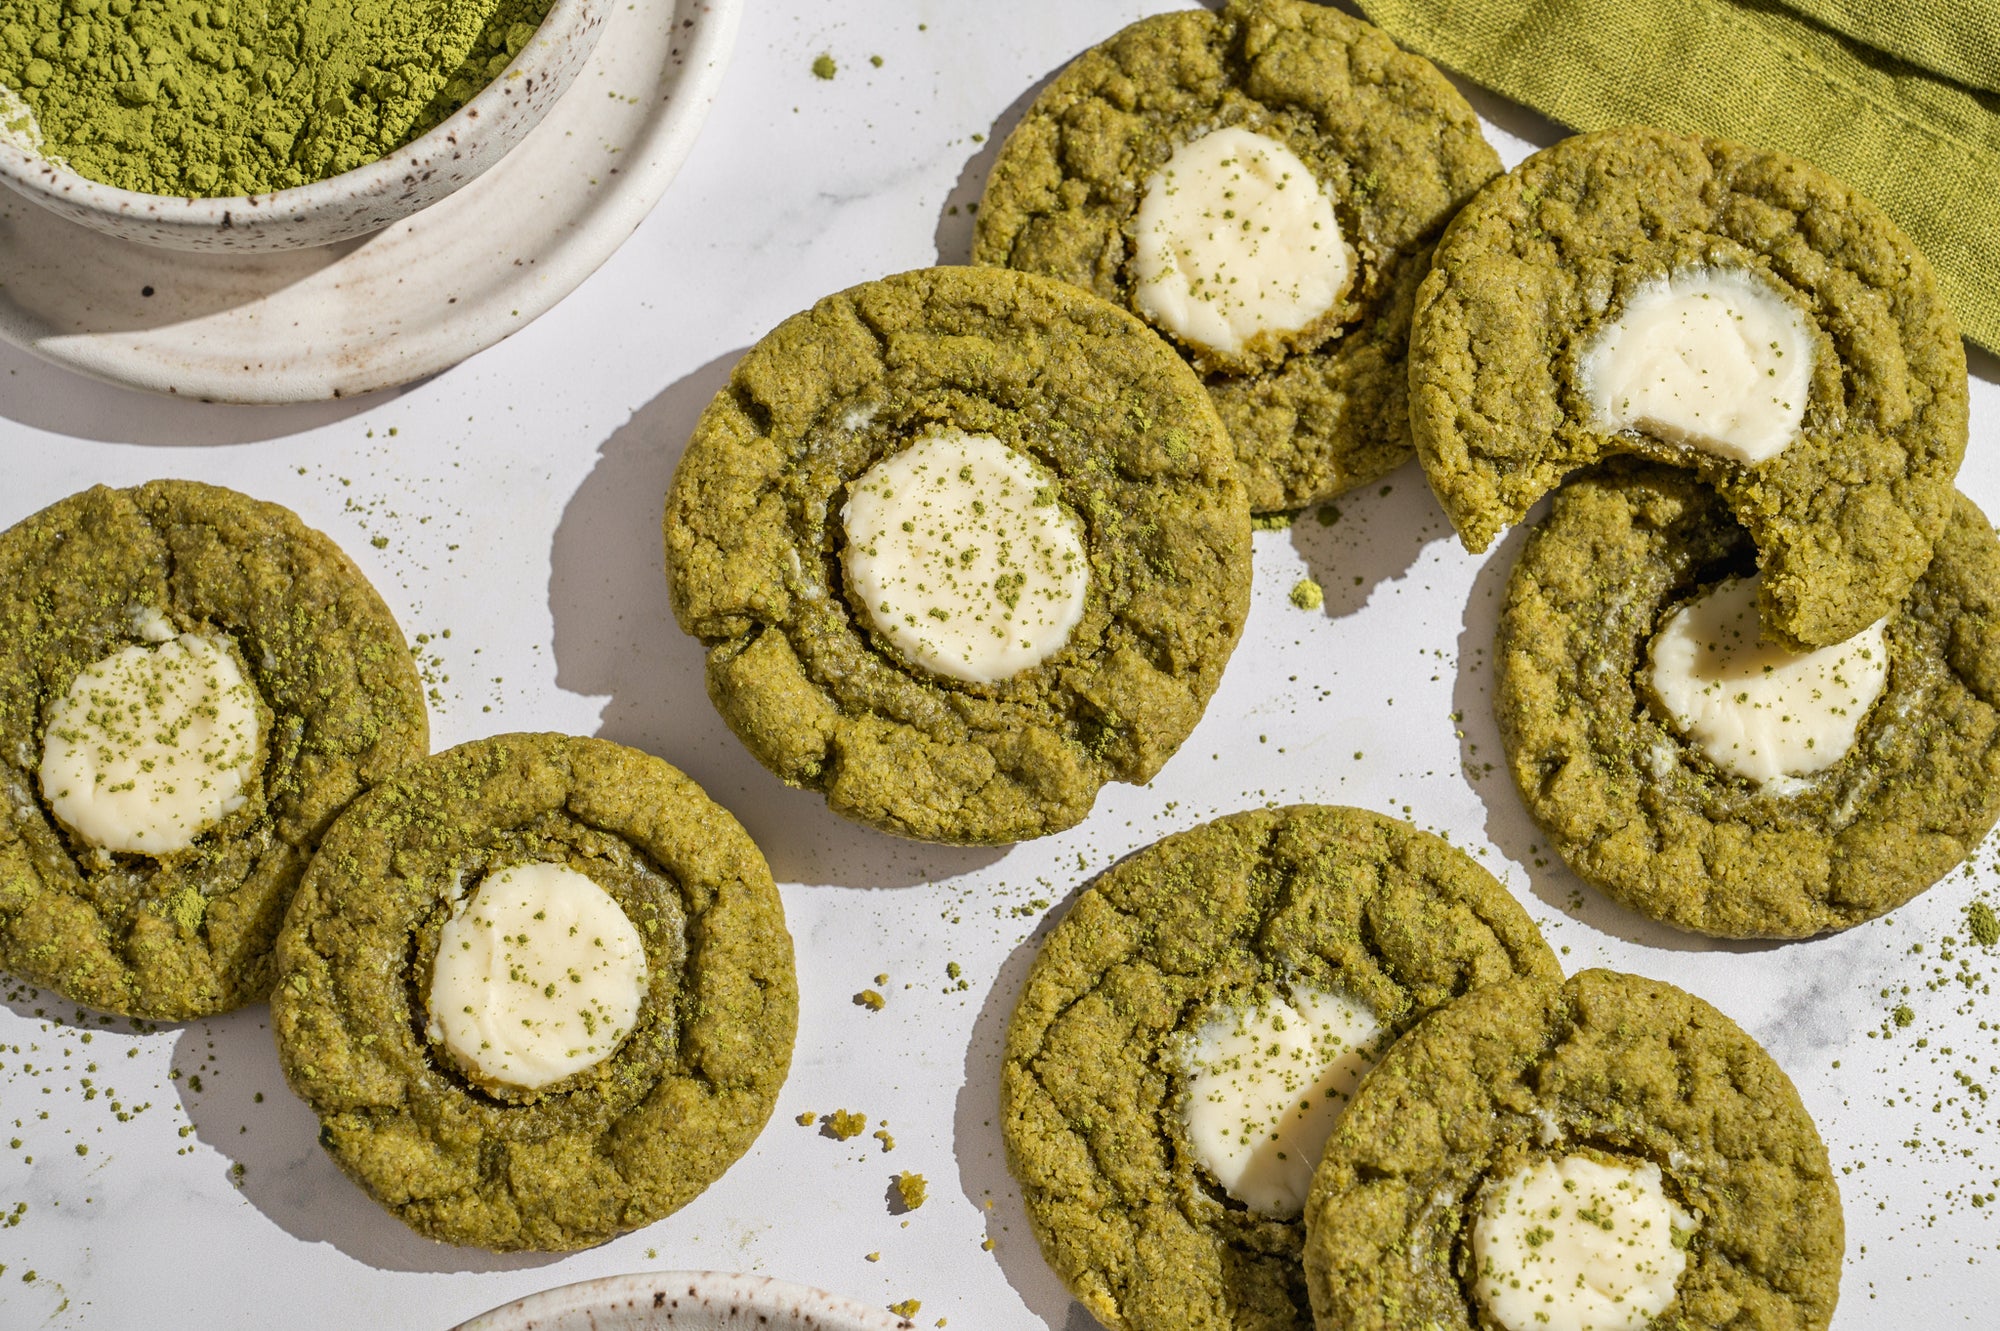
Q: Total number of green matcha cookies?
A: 8